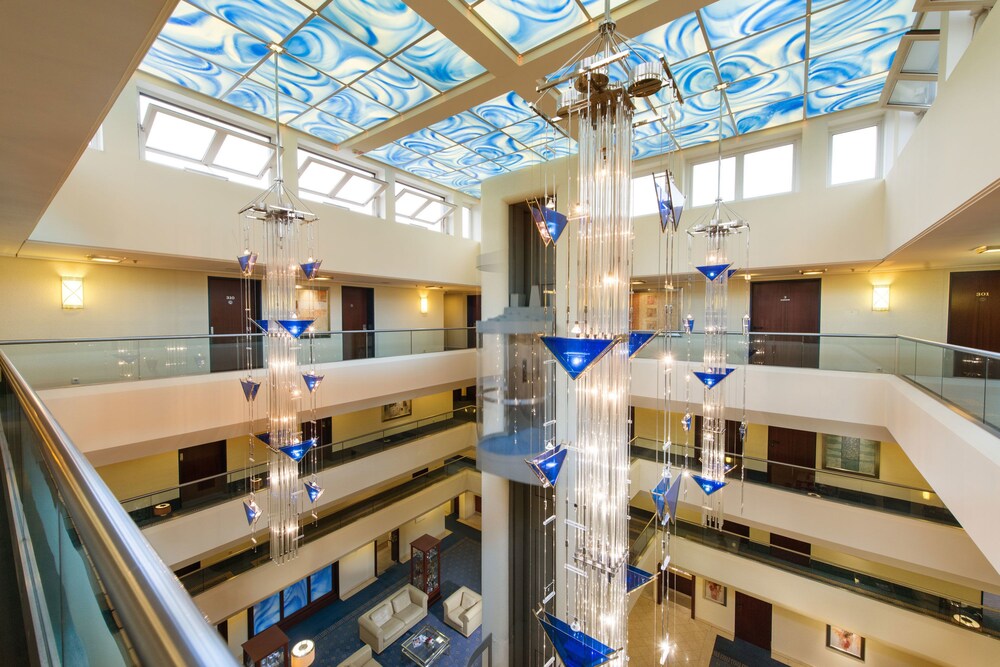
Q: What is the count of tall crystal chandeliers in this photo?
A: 3